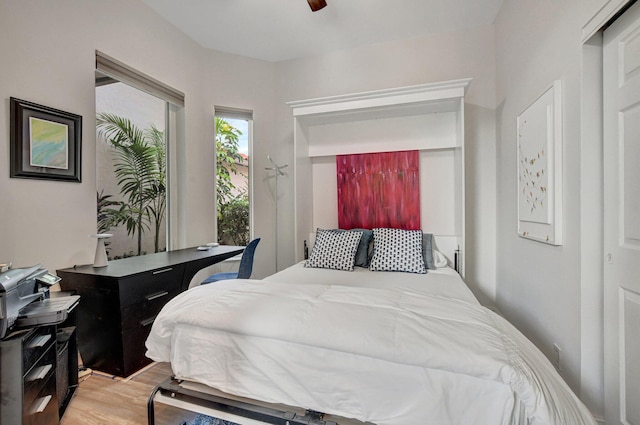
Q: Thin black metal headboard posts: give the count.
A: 2